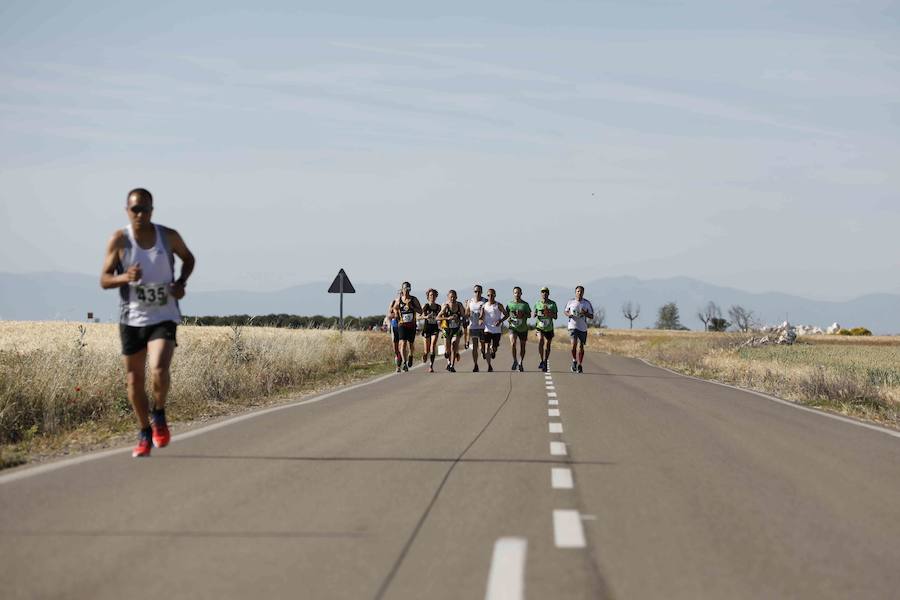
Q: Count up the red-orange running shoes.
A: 2